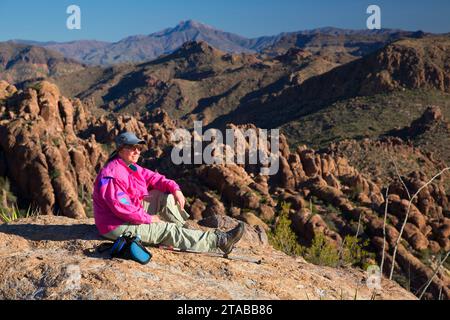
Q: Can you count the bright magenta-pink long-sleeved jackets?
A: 1